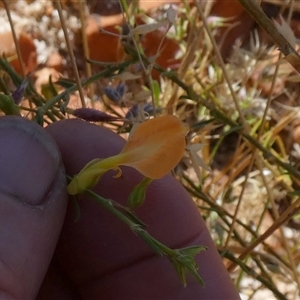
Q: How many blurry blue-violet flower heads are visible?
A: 2